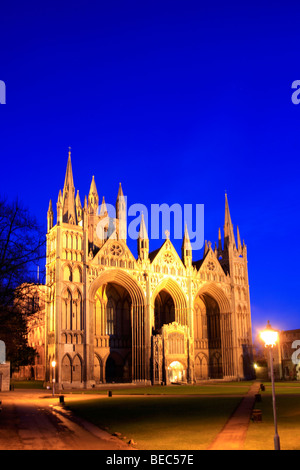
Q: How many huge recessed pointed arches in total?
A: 3